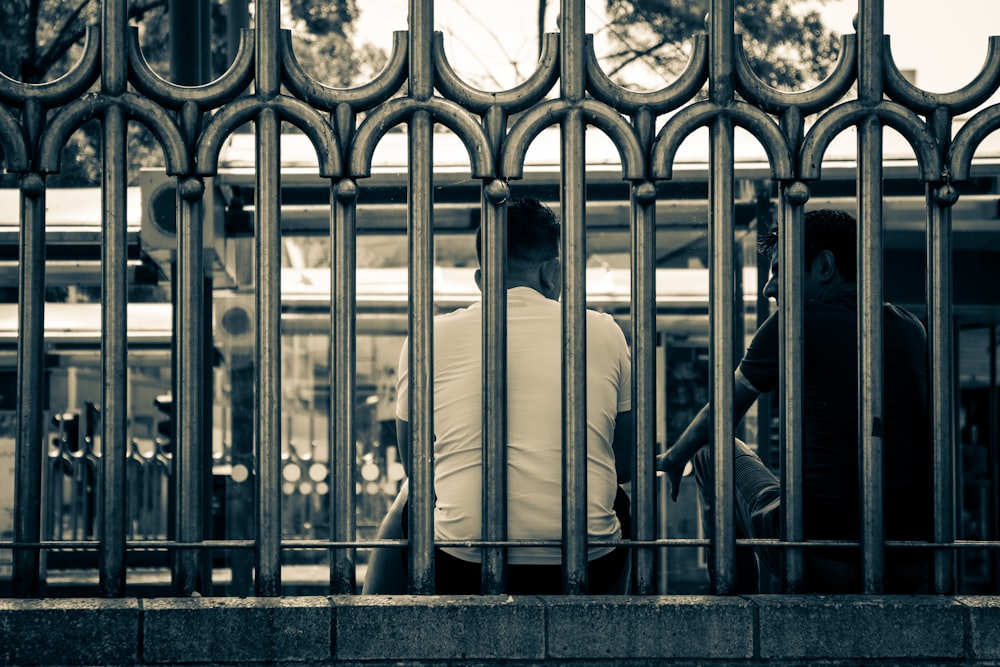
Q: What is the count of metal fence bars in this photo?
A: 13